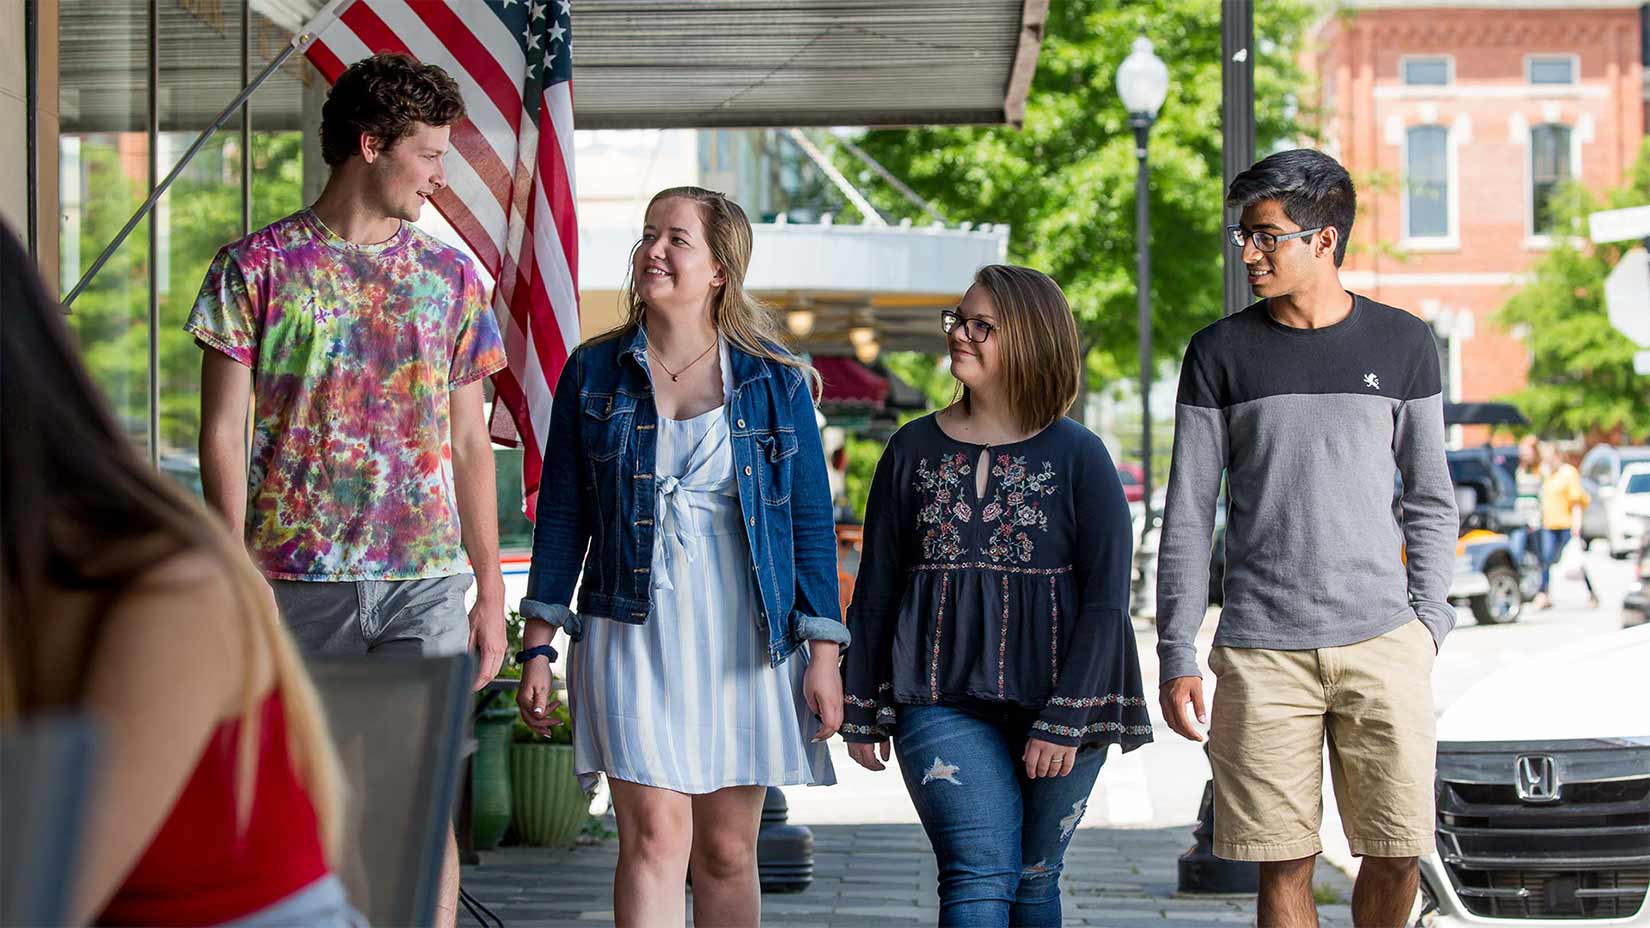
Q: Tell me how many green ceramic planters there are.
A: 2